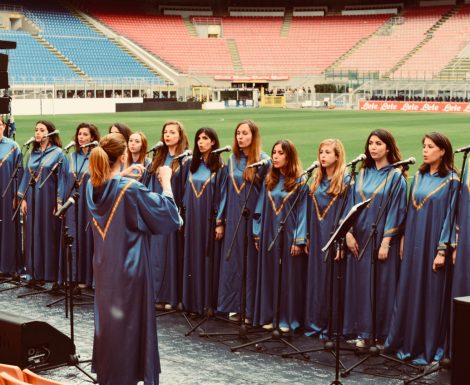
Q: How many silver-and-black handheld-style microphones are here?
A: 13